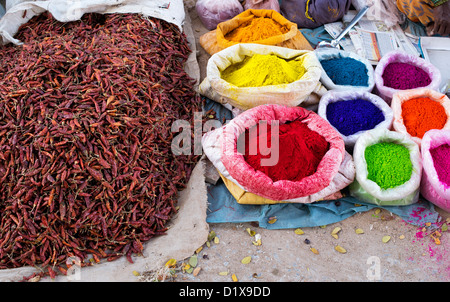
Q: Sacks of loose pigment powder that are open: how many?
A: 9